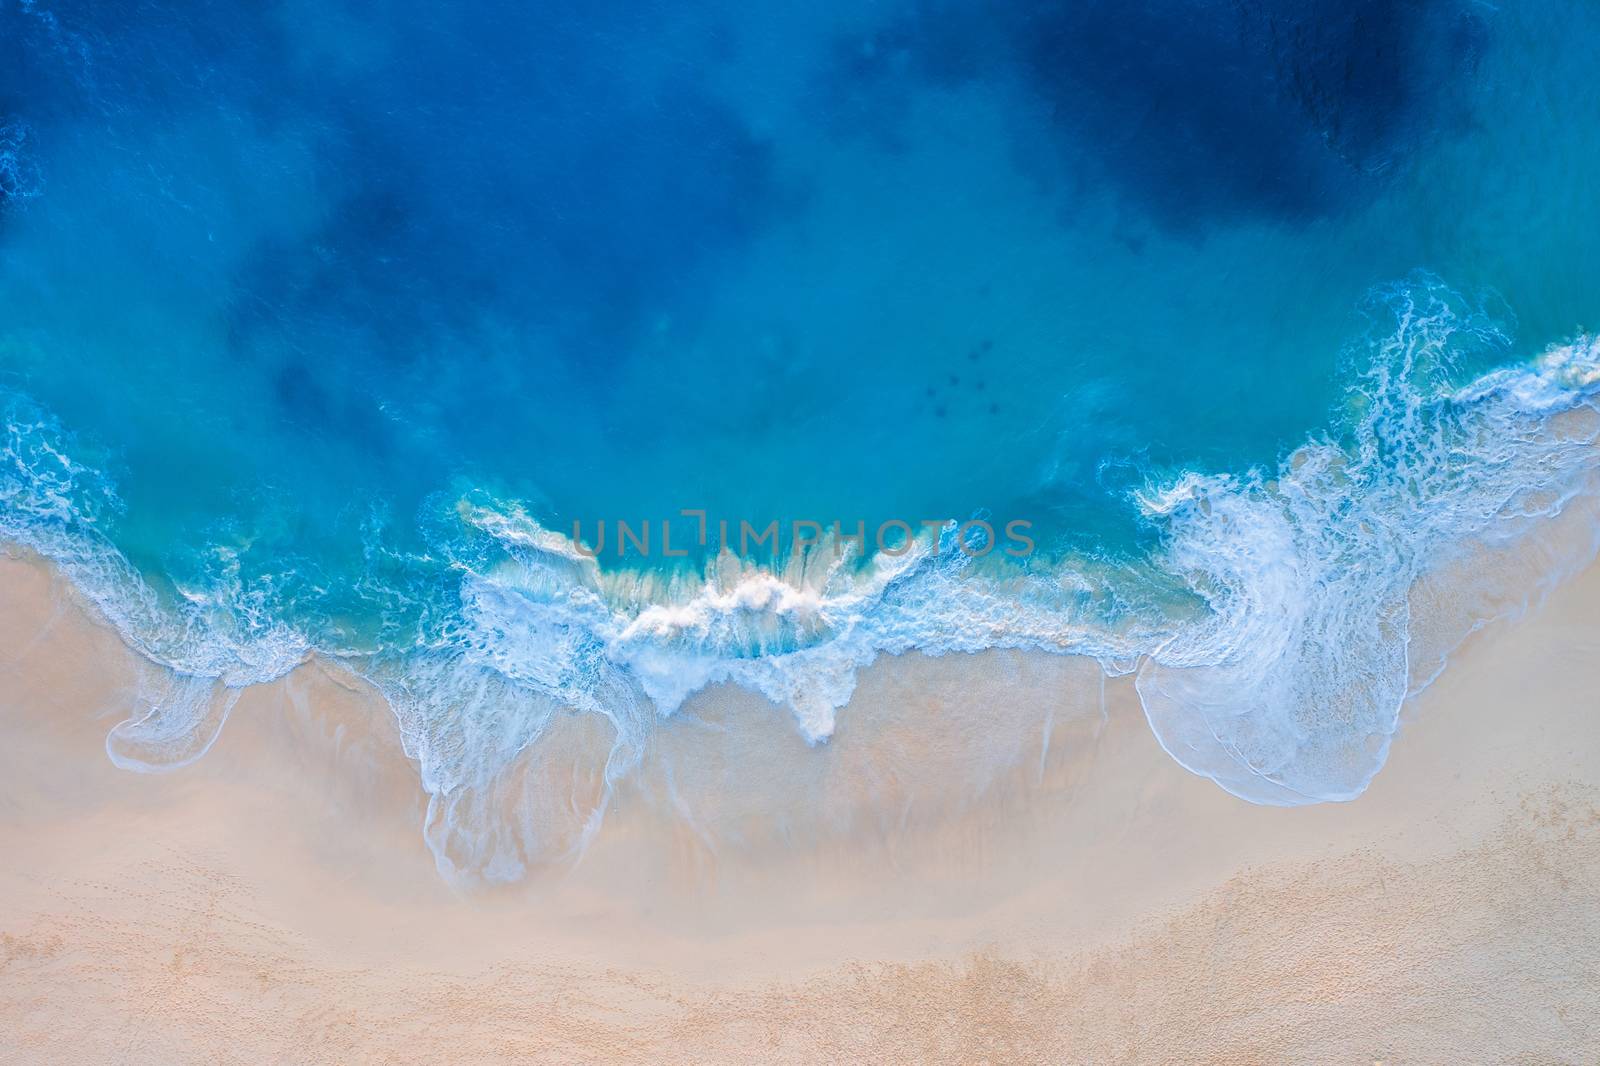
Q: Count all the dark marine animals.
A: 7